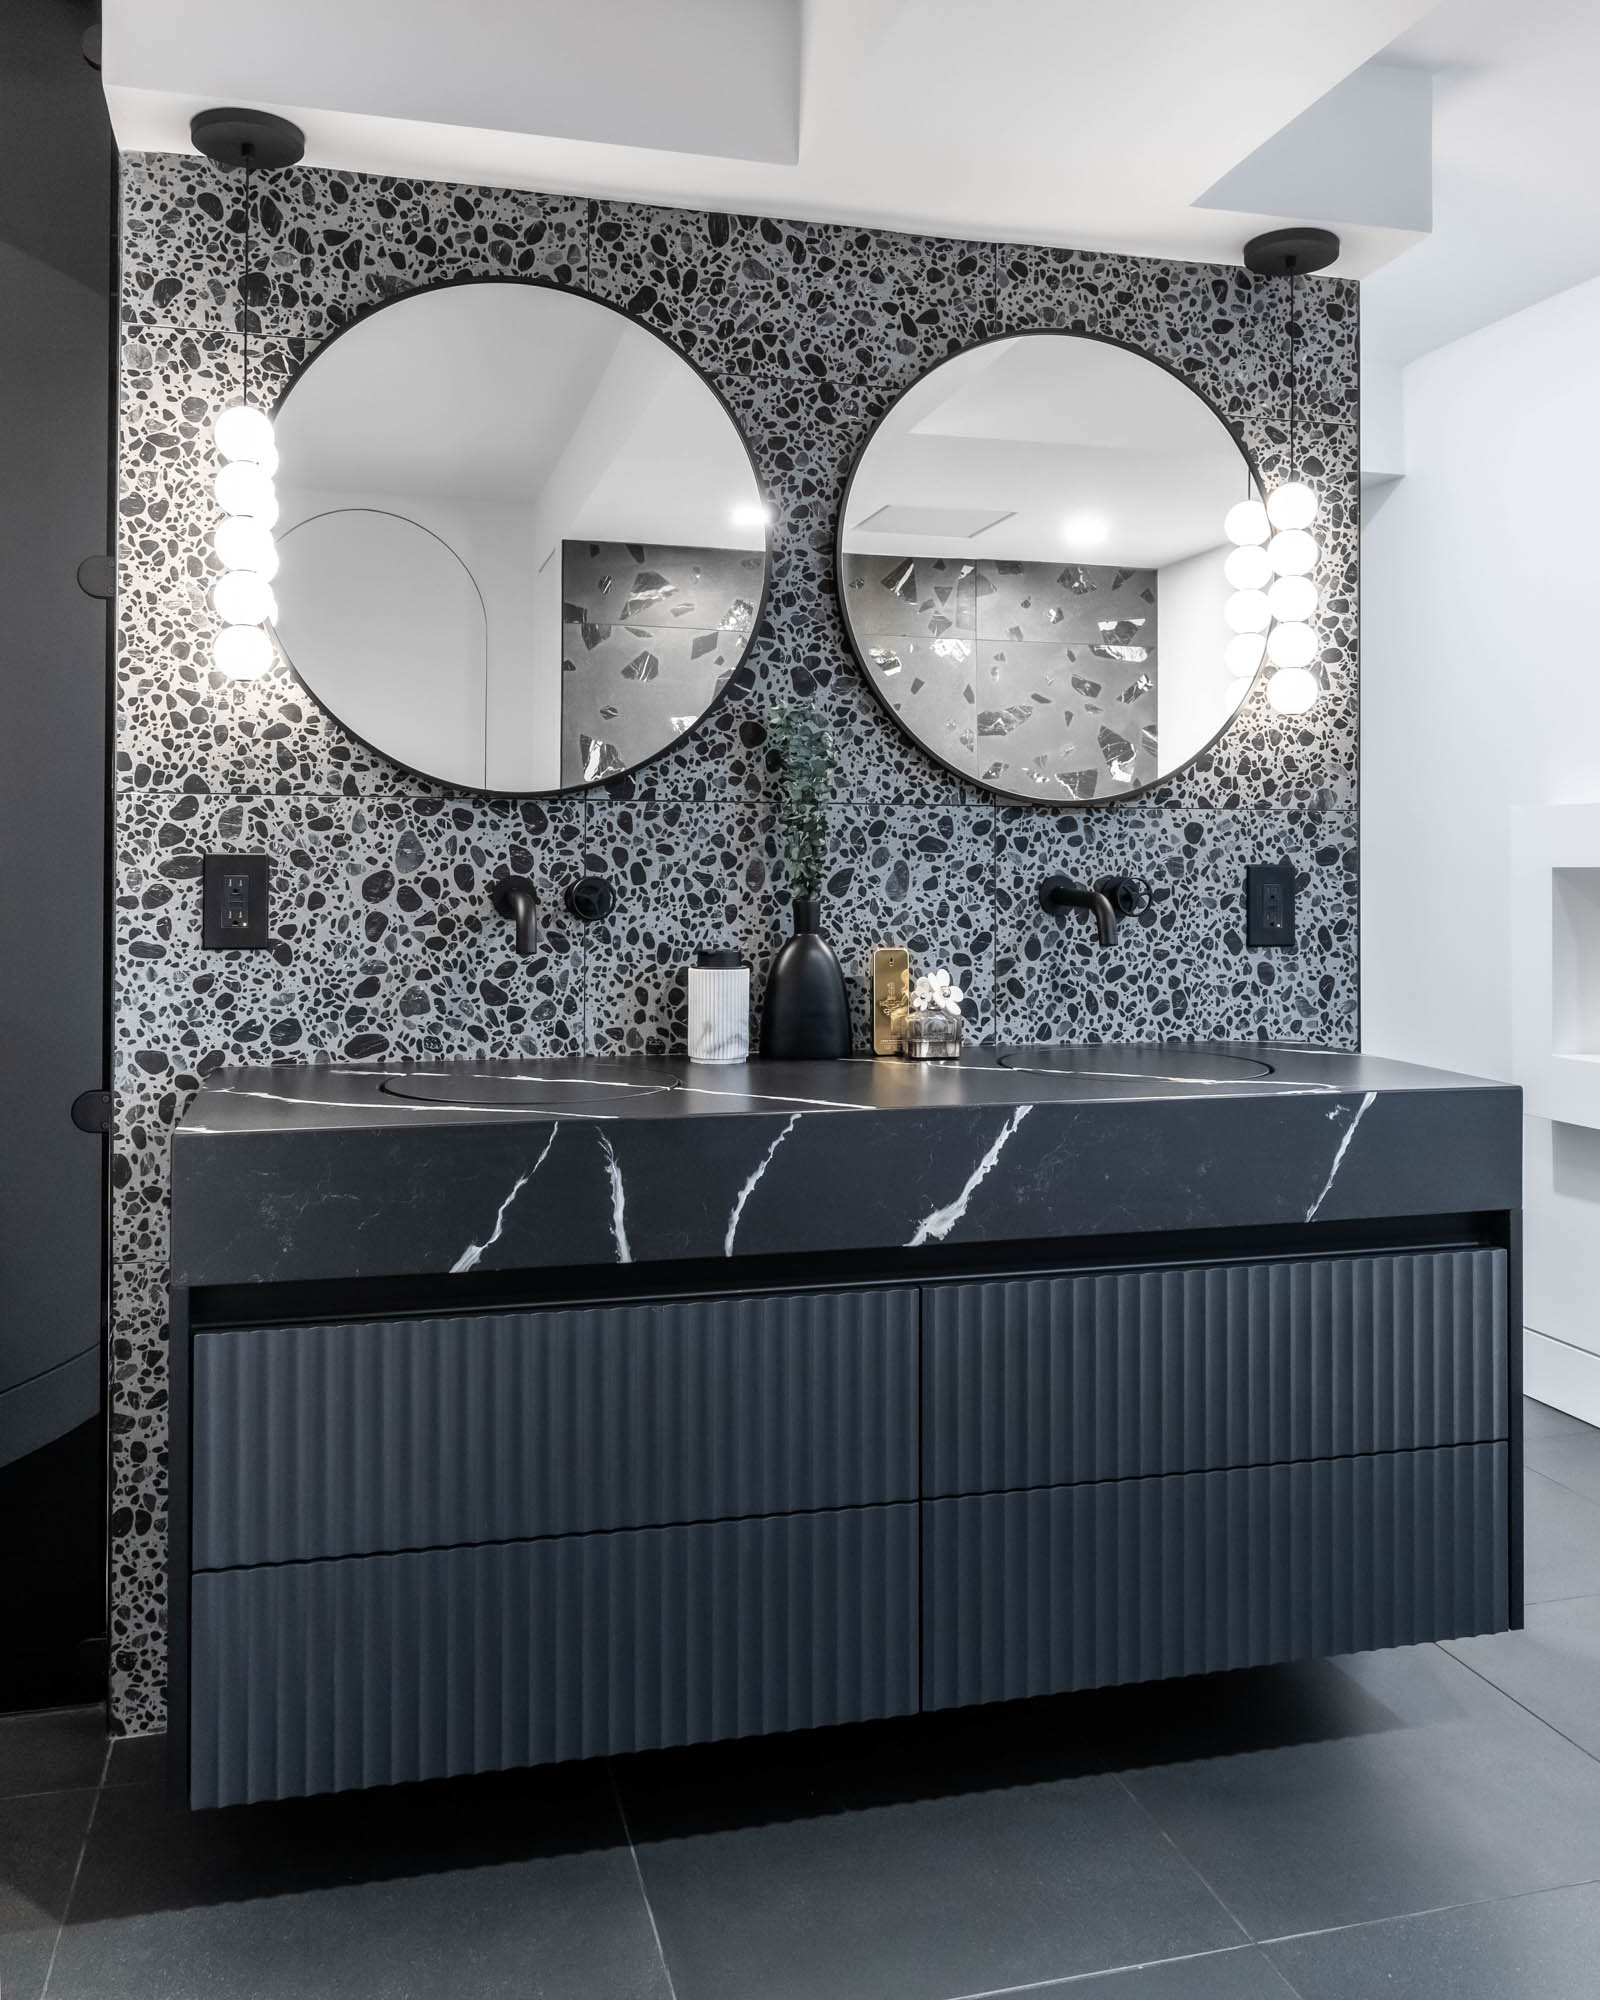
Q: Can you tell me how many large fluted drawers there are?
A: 4